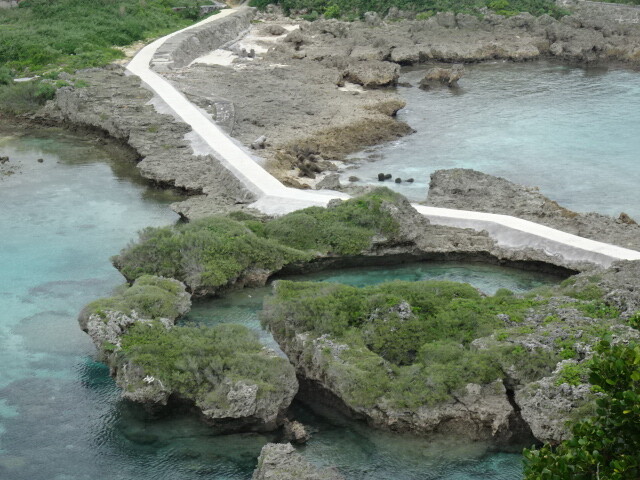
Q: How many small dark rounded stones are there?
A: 4